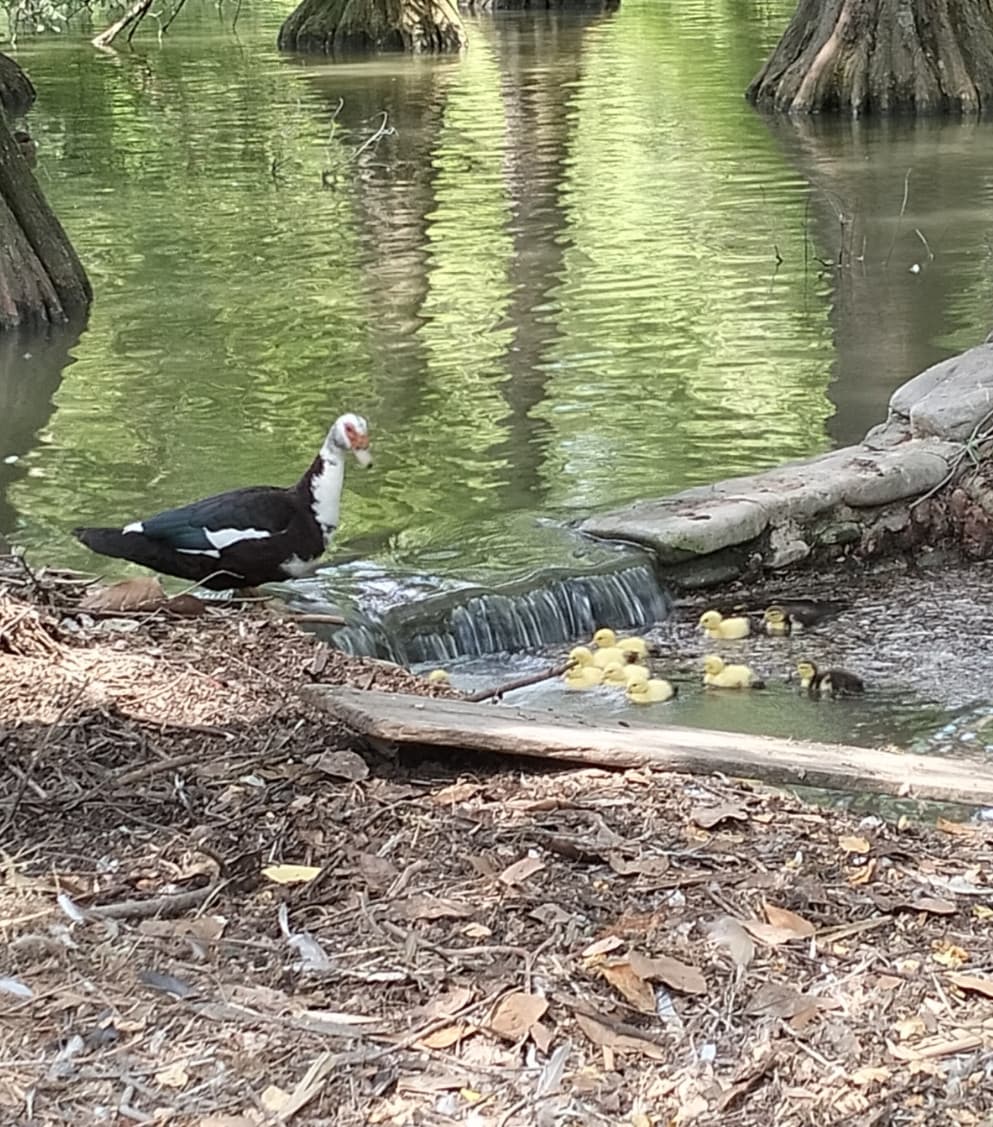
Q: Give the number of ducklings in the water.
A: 10